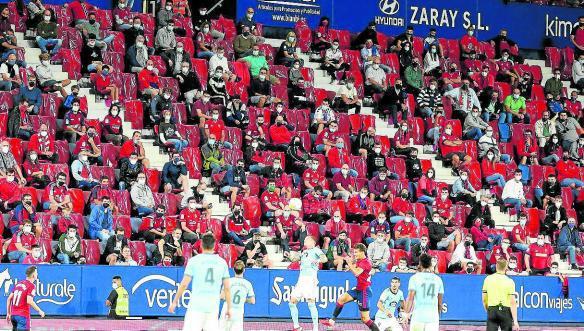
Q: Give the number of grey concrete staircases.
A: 3